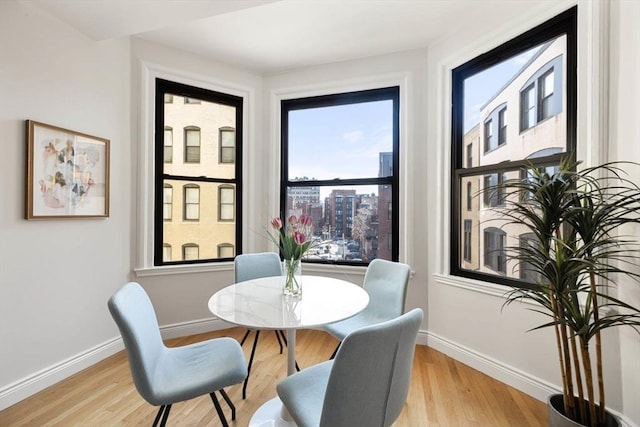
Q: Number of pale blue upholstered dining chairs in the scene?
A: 4